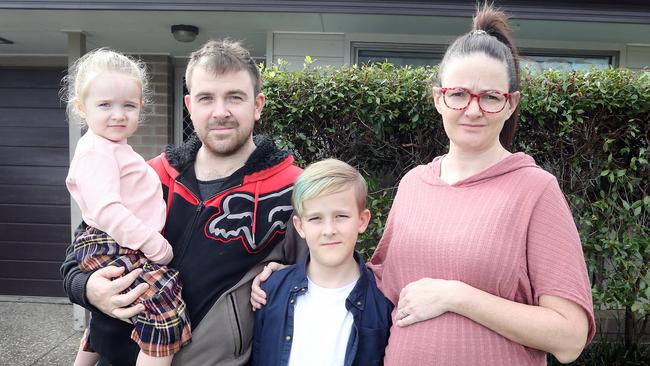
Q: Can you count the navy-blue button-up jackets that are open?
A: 1